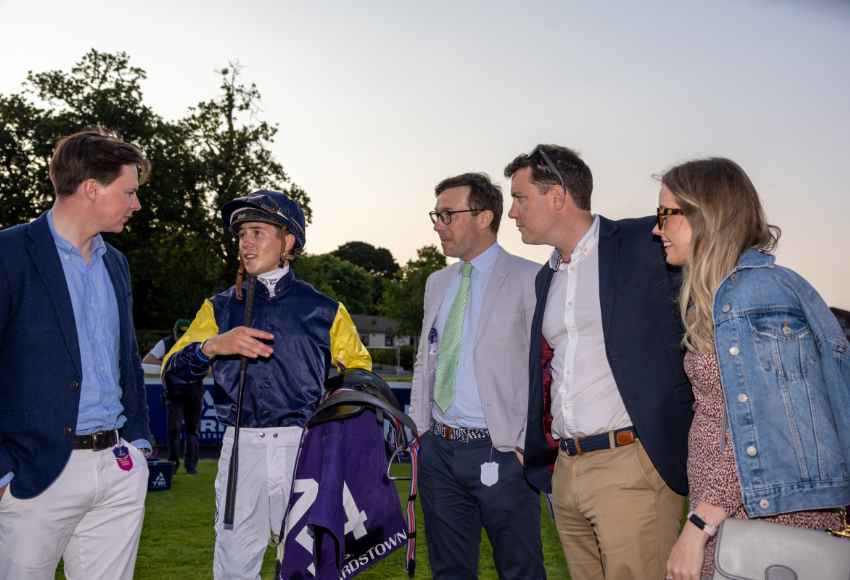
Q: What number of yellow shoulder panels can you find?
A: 2